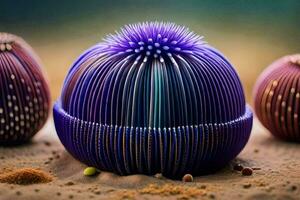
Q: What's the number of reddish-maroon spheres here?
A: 2